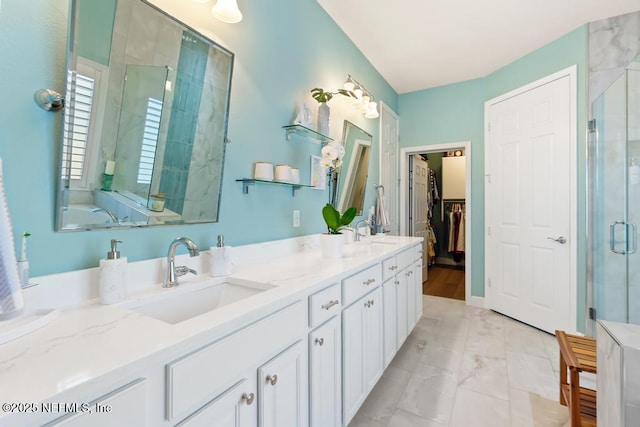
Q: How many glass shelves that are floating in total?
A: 2